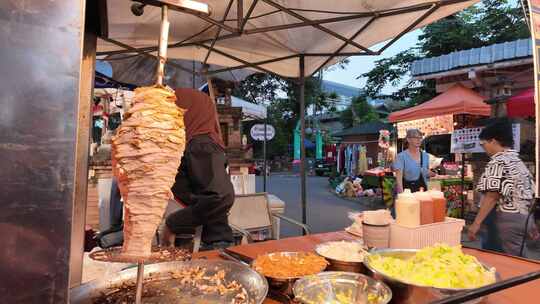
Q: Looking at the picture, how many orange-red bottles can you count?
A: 2